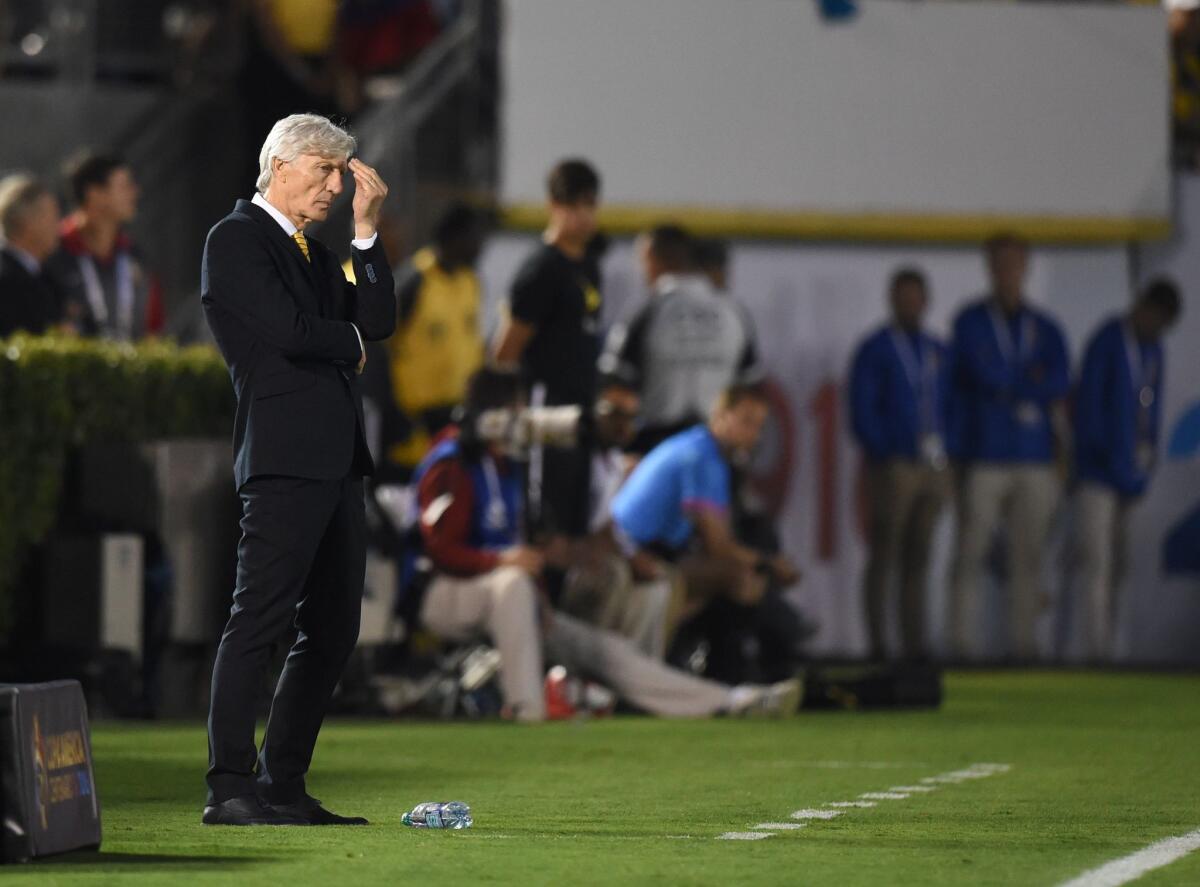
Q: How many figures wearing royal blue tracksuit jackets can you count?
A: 3